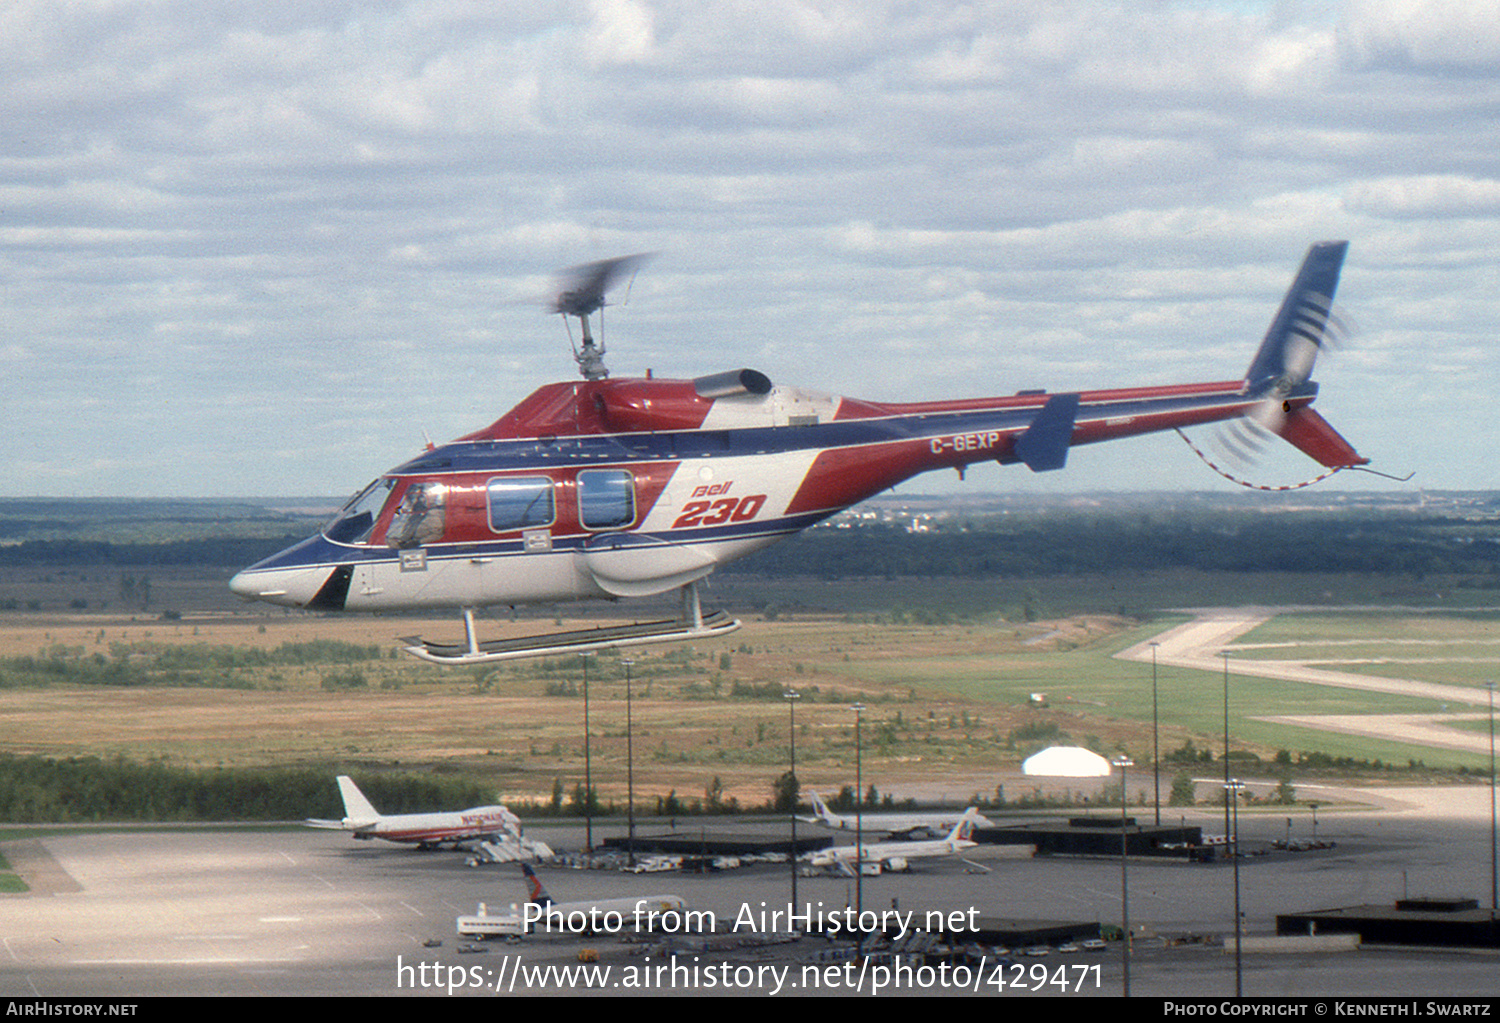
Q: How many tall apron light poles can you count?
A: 9